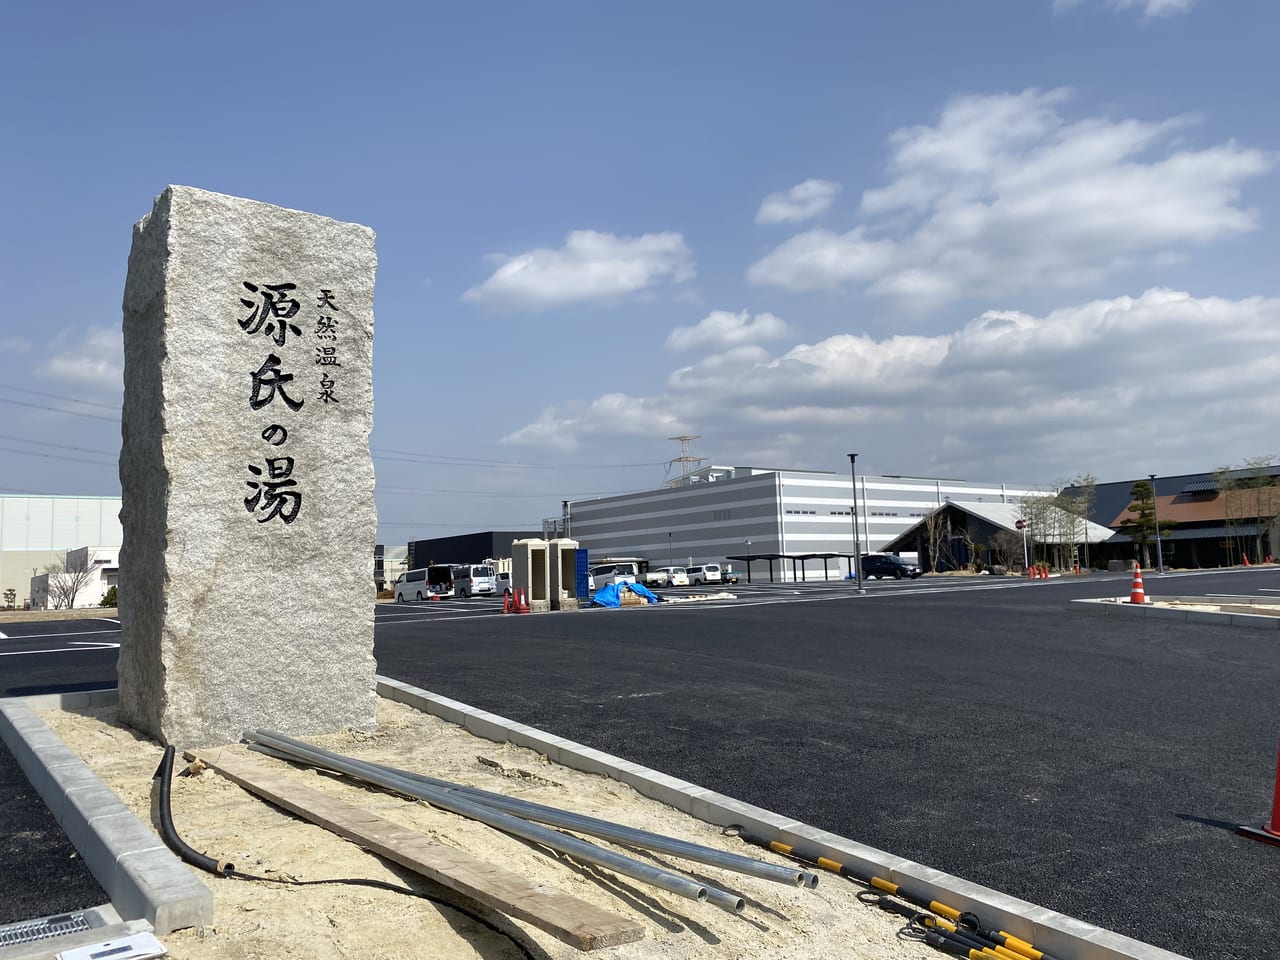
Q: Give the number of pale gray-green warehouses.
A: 1